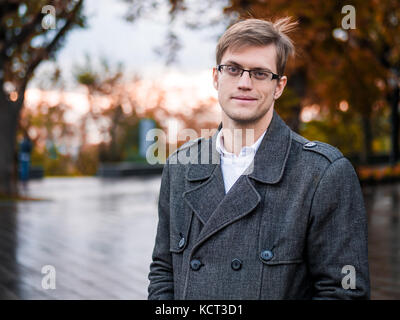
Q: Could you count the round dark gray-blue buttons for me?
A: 5